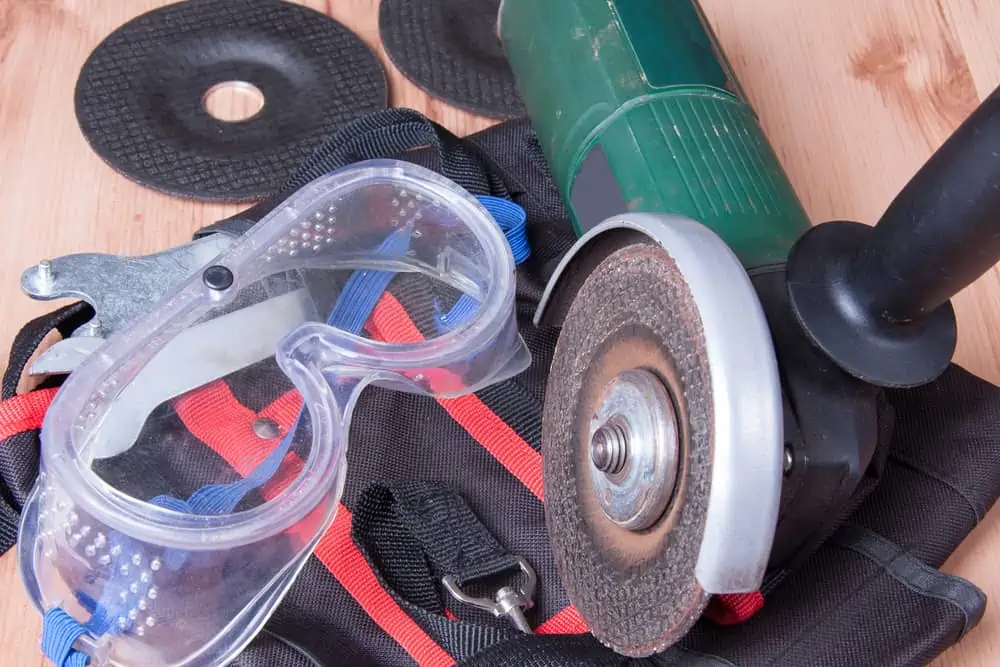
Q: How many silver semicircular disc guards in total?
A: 1